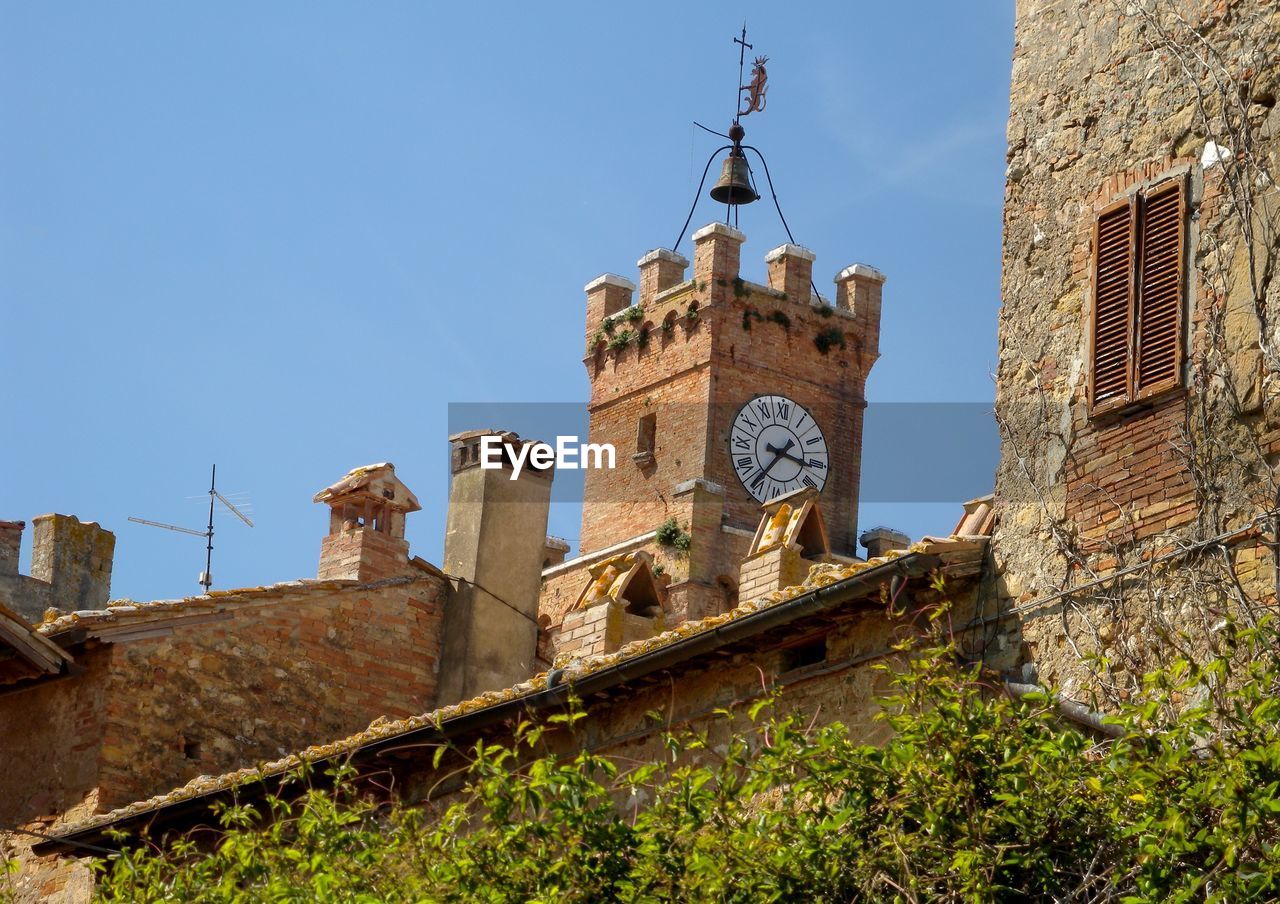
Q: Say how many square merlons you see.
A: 5